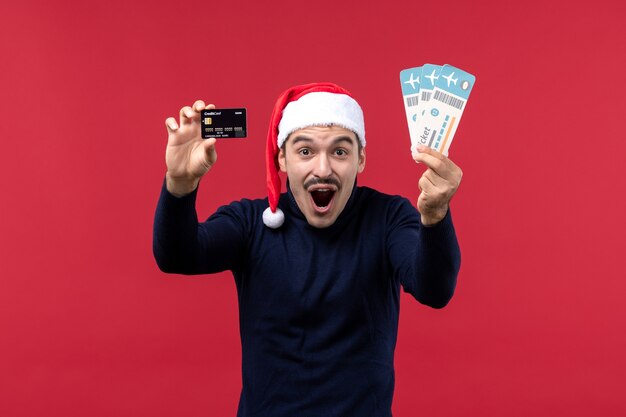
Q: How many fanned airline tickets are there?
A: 3